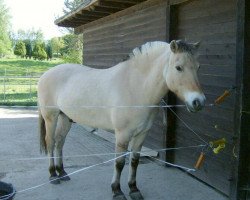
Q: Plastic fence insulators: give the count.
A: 4